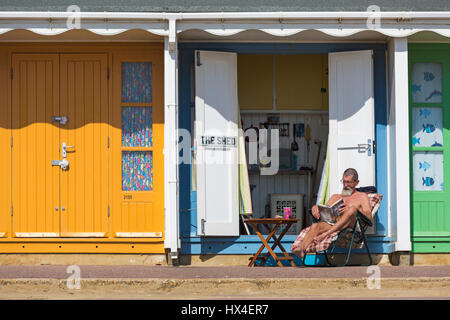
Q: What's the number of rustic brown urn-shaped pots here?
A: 0